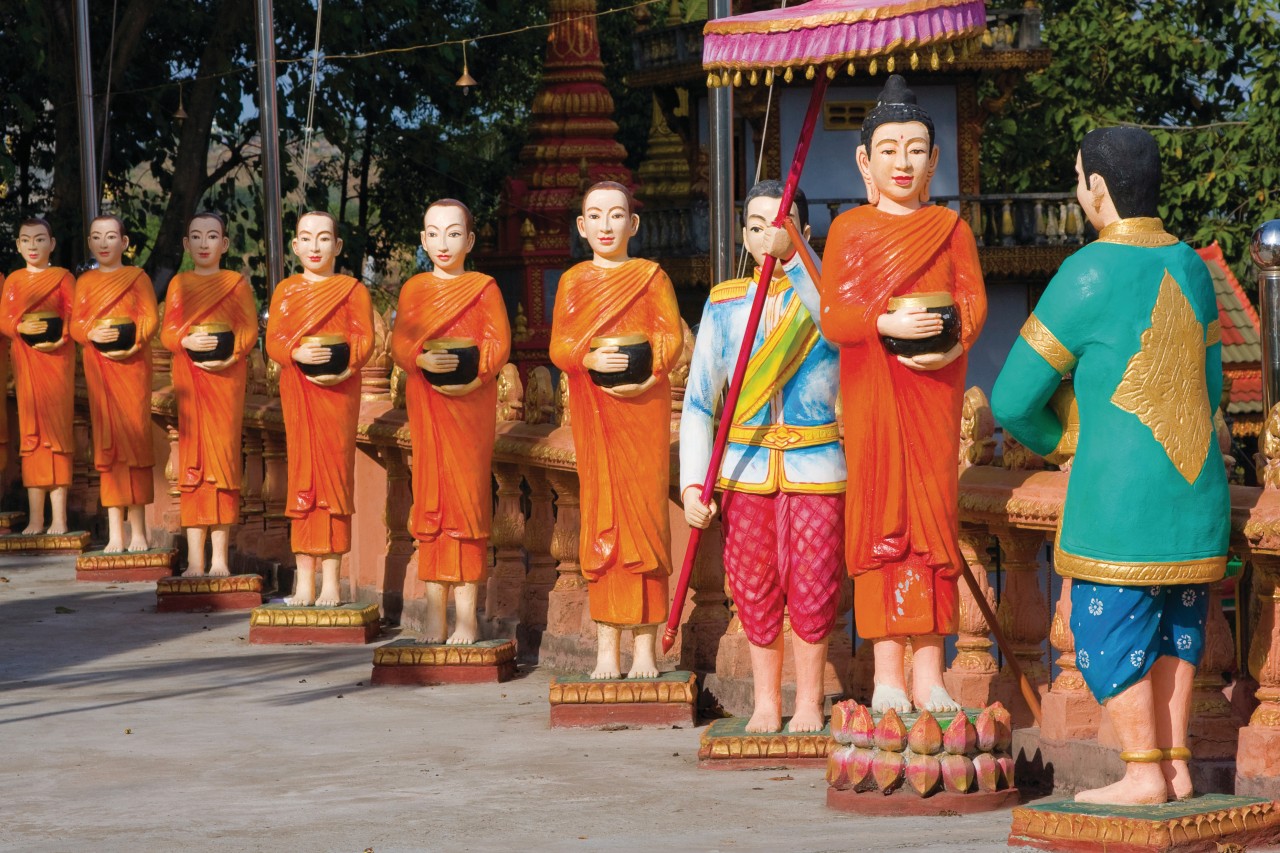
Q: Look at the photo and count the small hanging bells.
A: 2